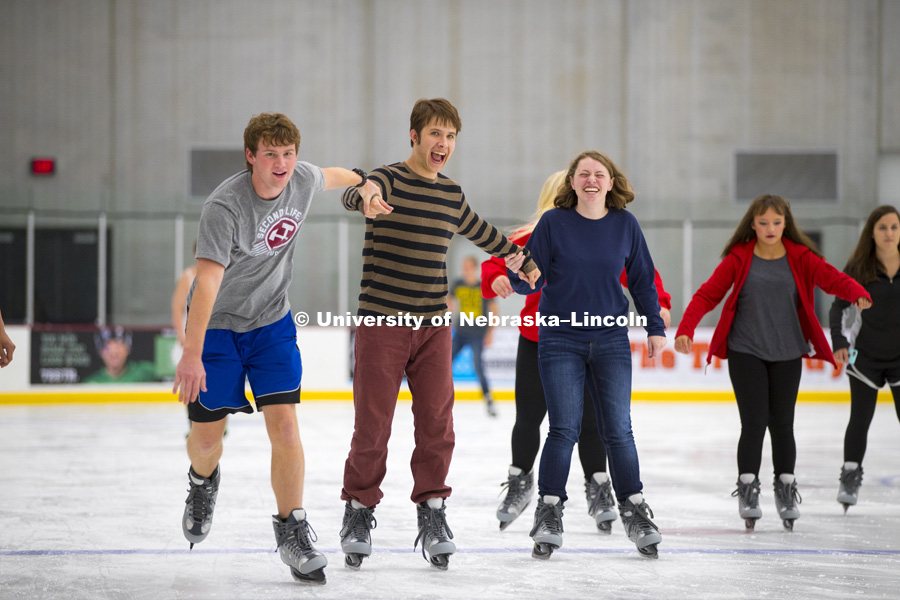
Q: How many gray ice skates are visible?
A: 11